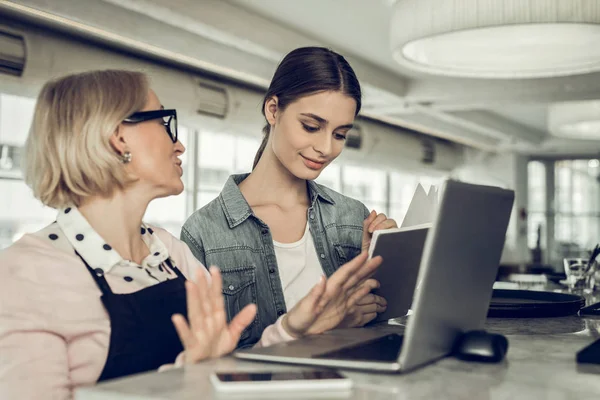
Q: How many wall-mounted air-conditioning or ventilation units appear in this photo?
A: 4